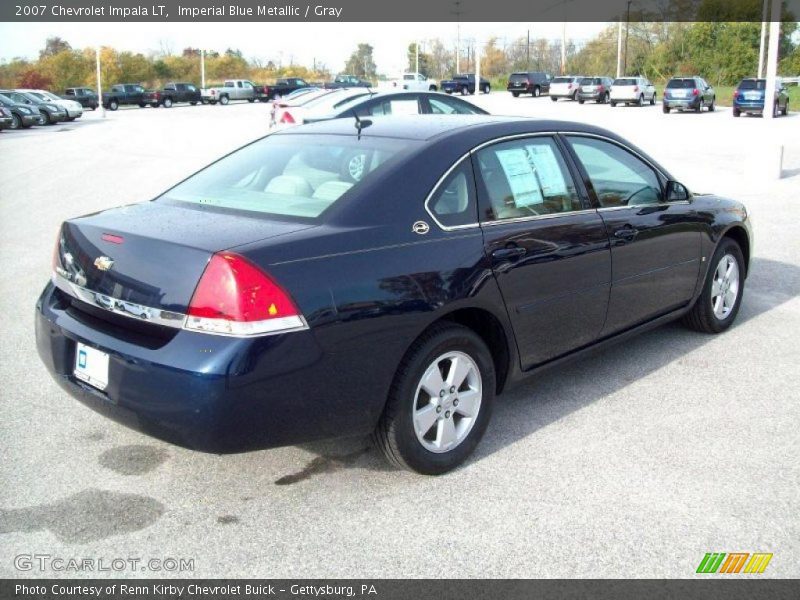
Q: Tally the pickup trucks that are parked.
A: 8